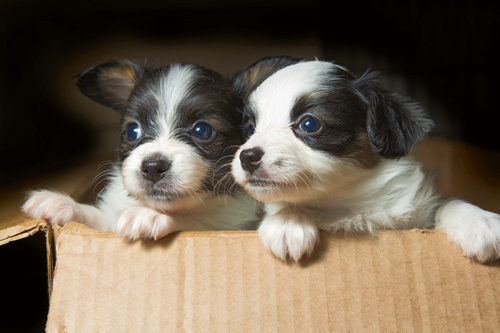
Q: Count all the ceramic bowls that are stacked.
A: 0